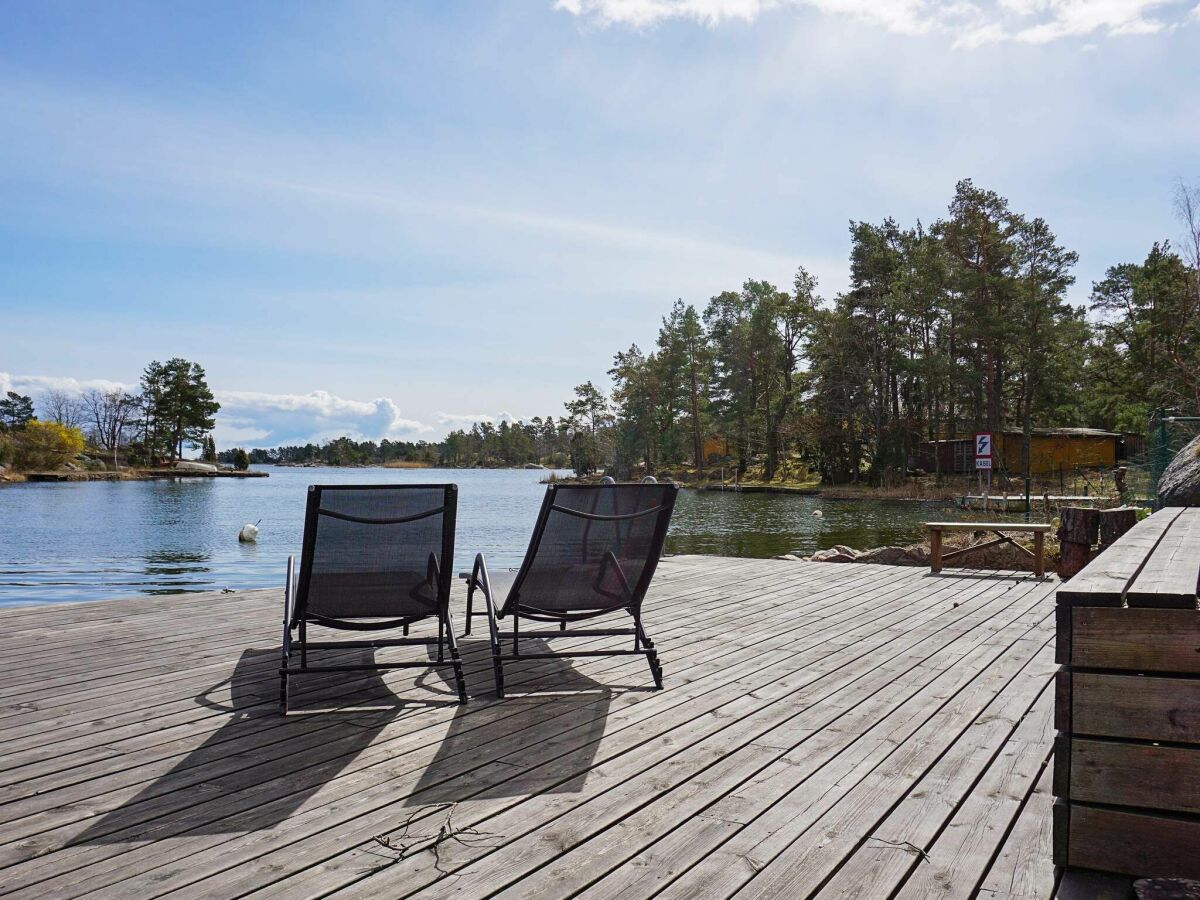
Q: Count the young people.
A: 0